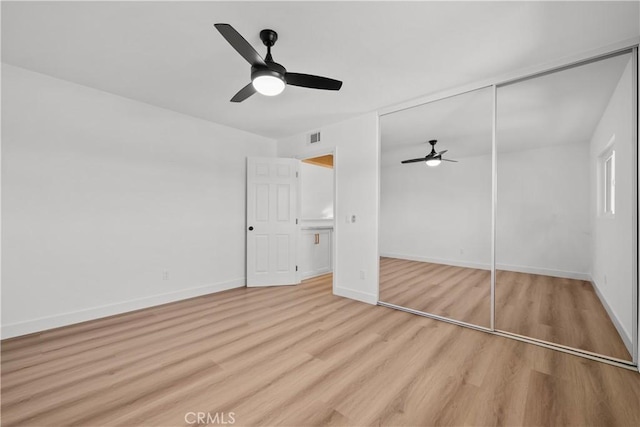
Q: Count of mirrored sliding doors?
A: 2